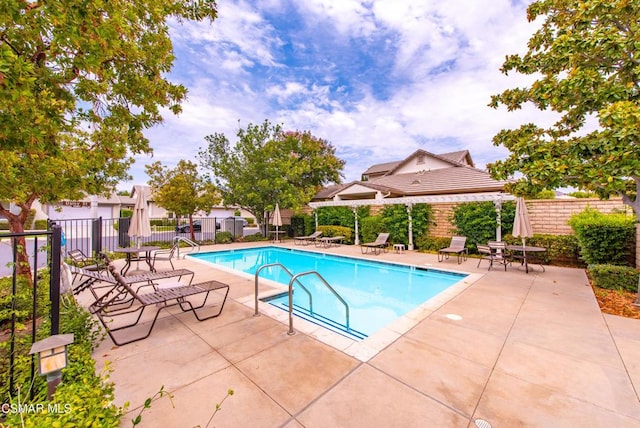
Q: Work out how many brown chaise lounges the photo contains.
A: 6